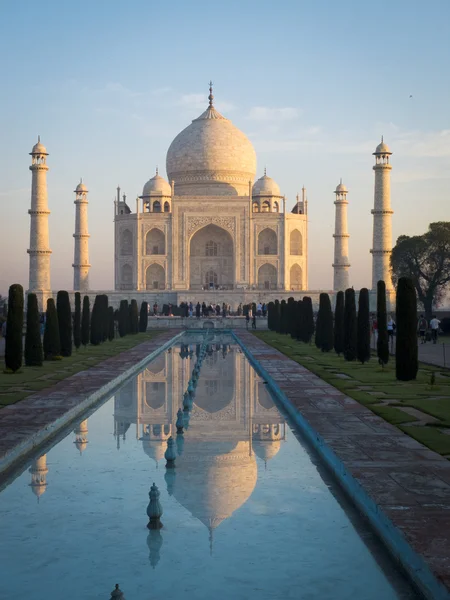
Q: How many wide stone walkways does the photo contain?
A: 2